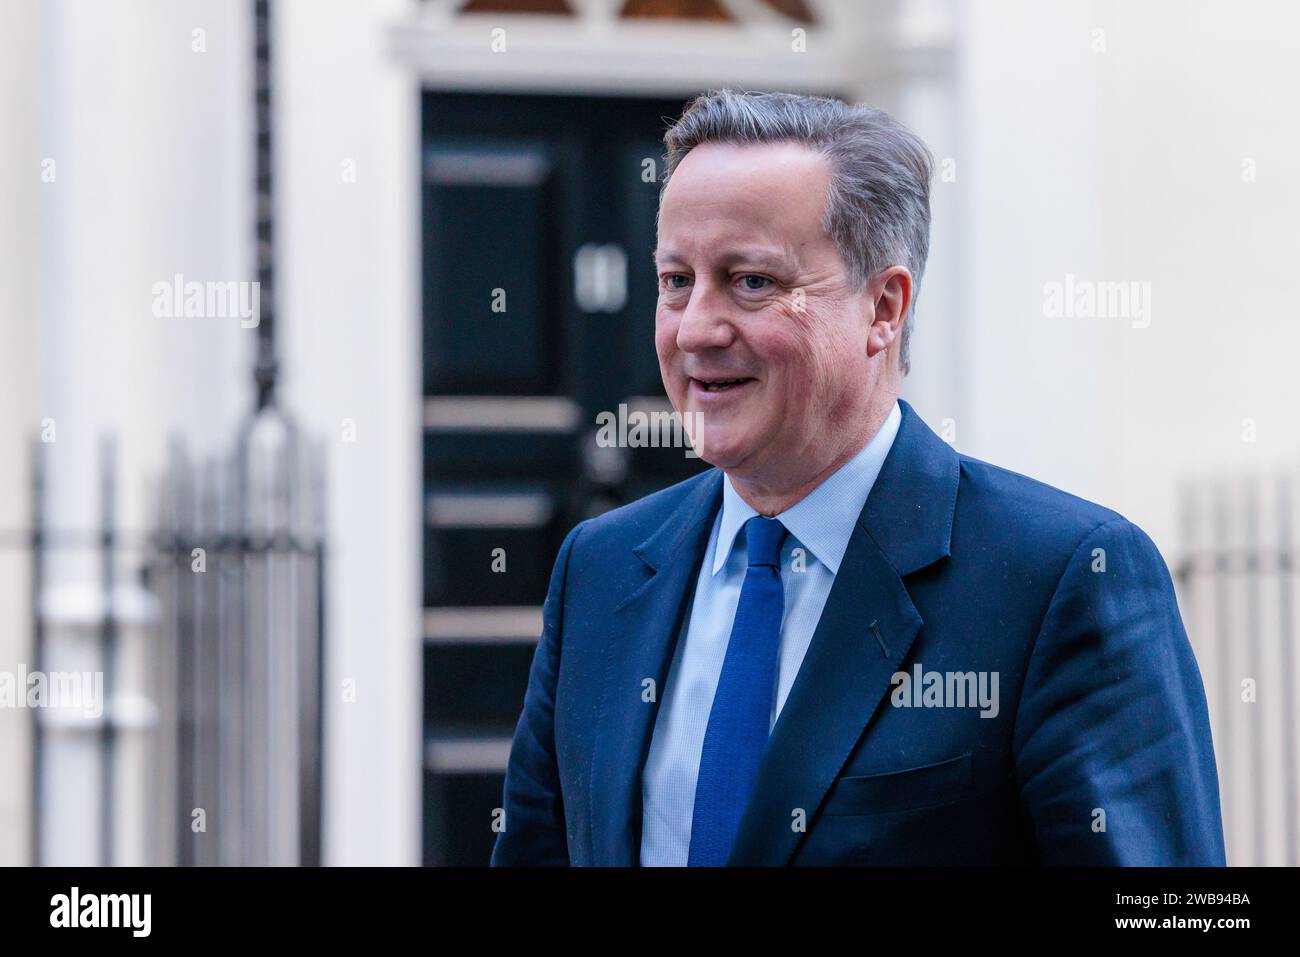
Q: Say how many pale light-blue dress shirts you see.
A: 1